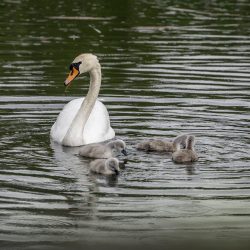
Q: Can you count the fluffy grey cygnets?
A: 4